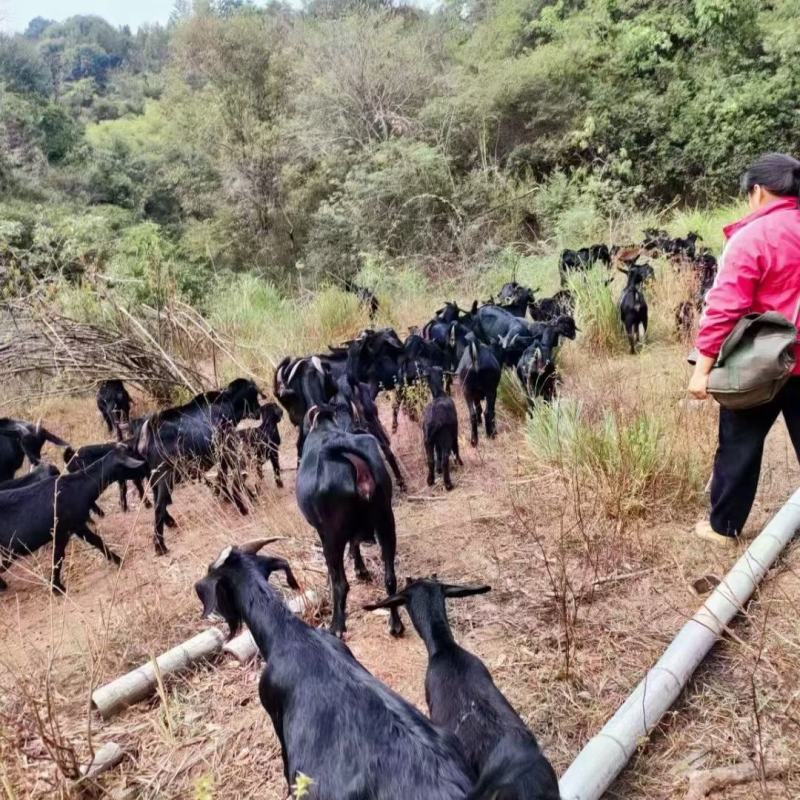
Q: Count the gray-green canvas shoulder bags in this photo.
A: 1